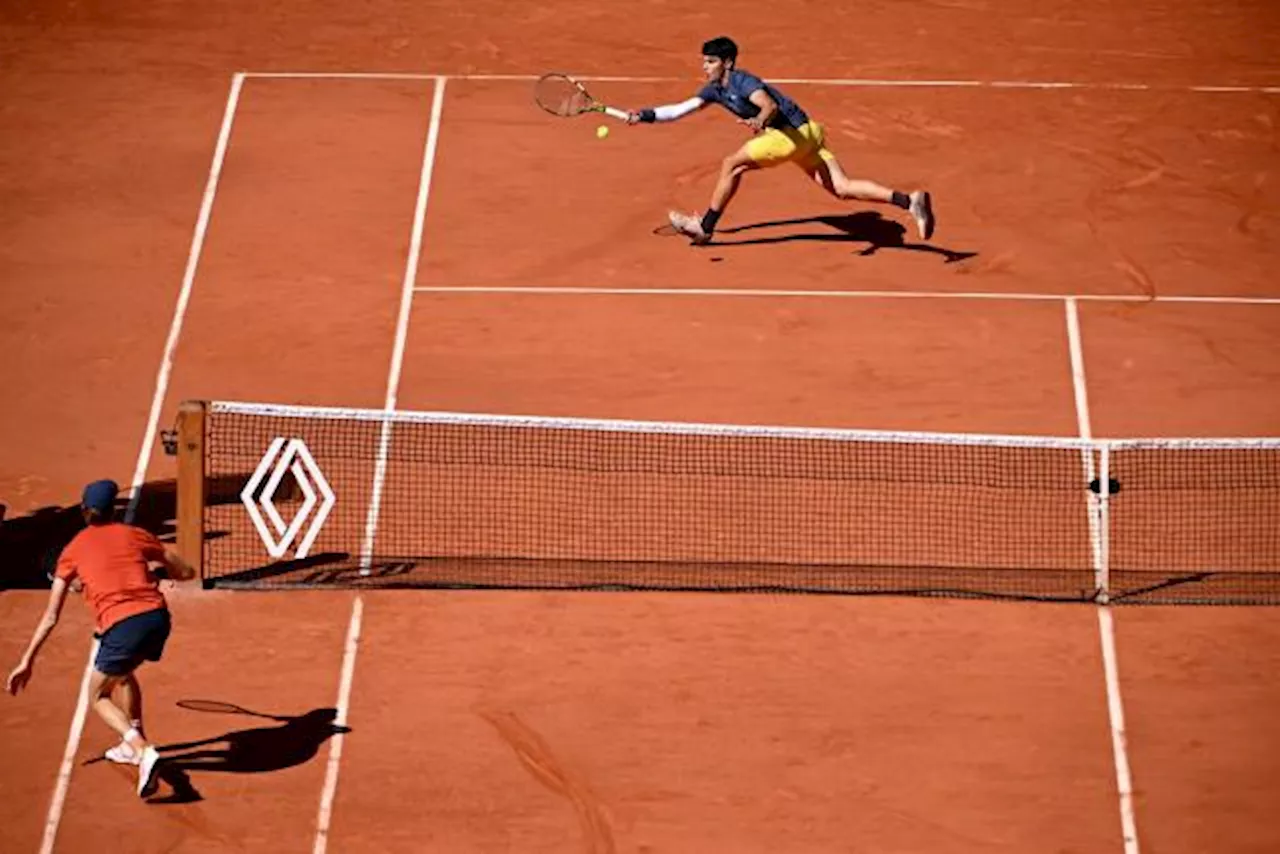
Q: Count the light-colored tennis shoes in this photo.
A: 4